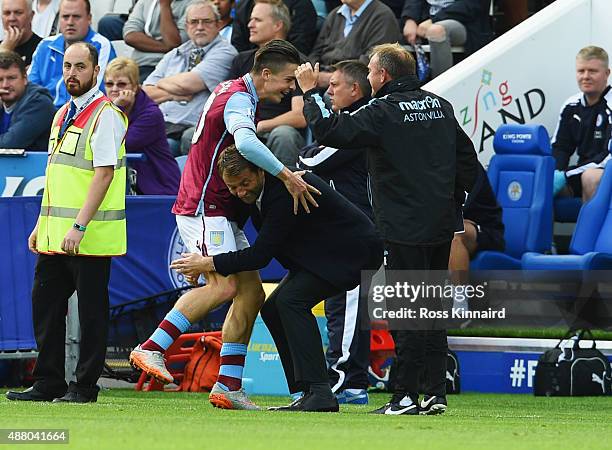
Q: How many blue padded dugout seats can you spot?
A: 2